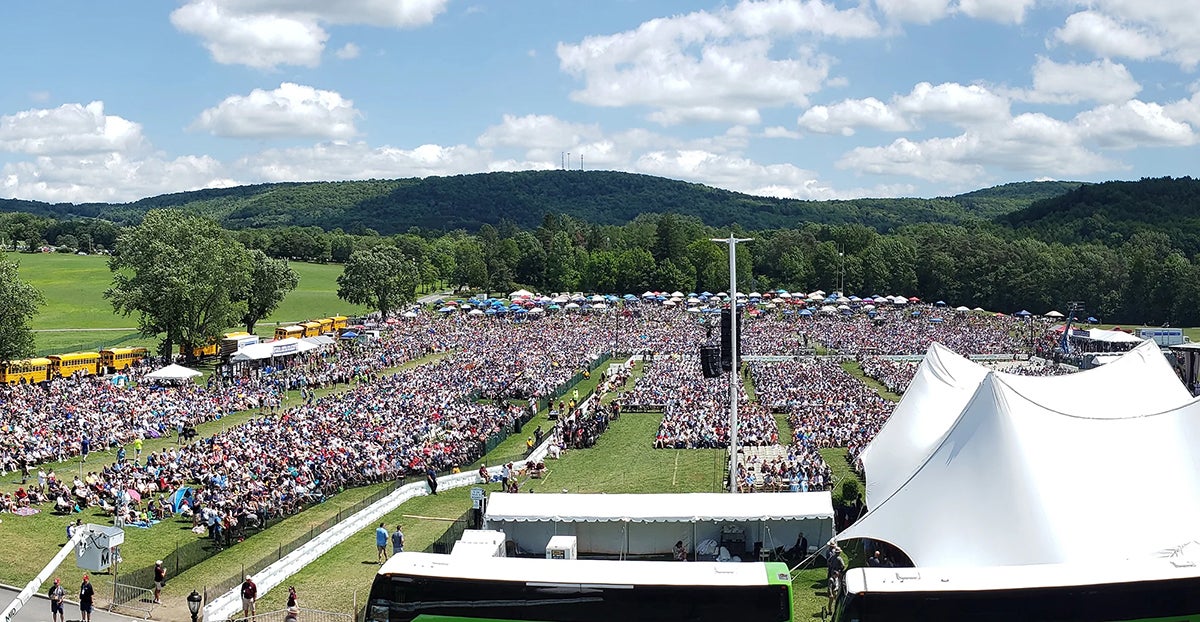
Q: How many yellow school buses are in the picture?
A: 9